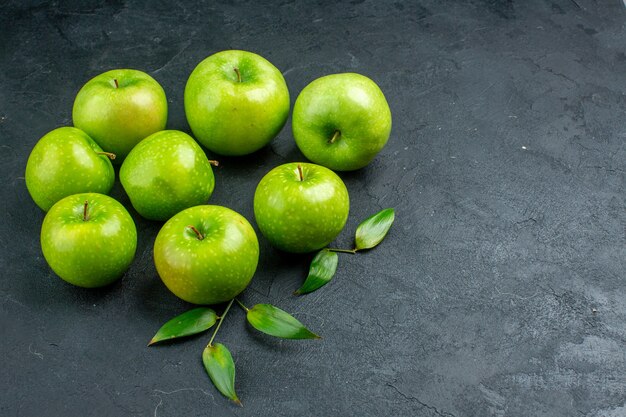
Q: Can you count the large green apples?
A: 8